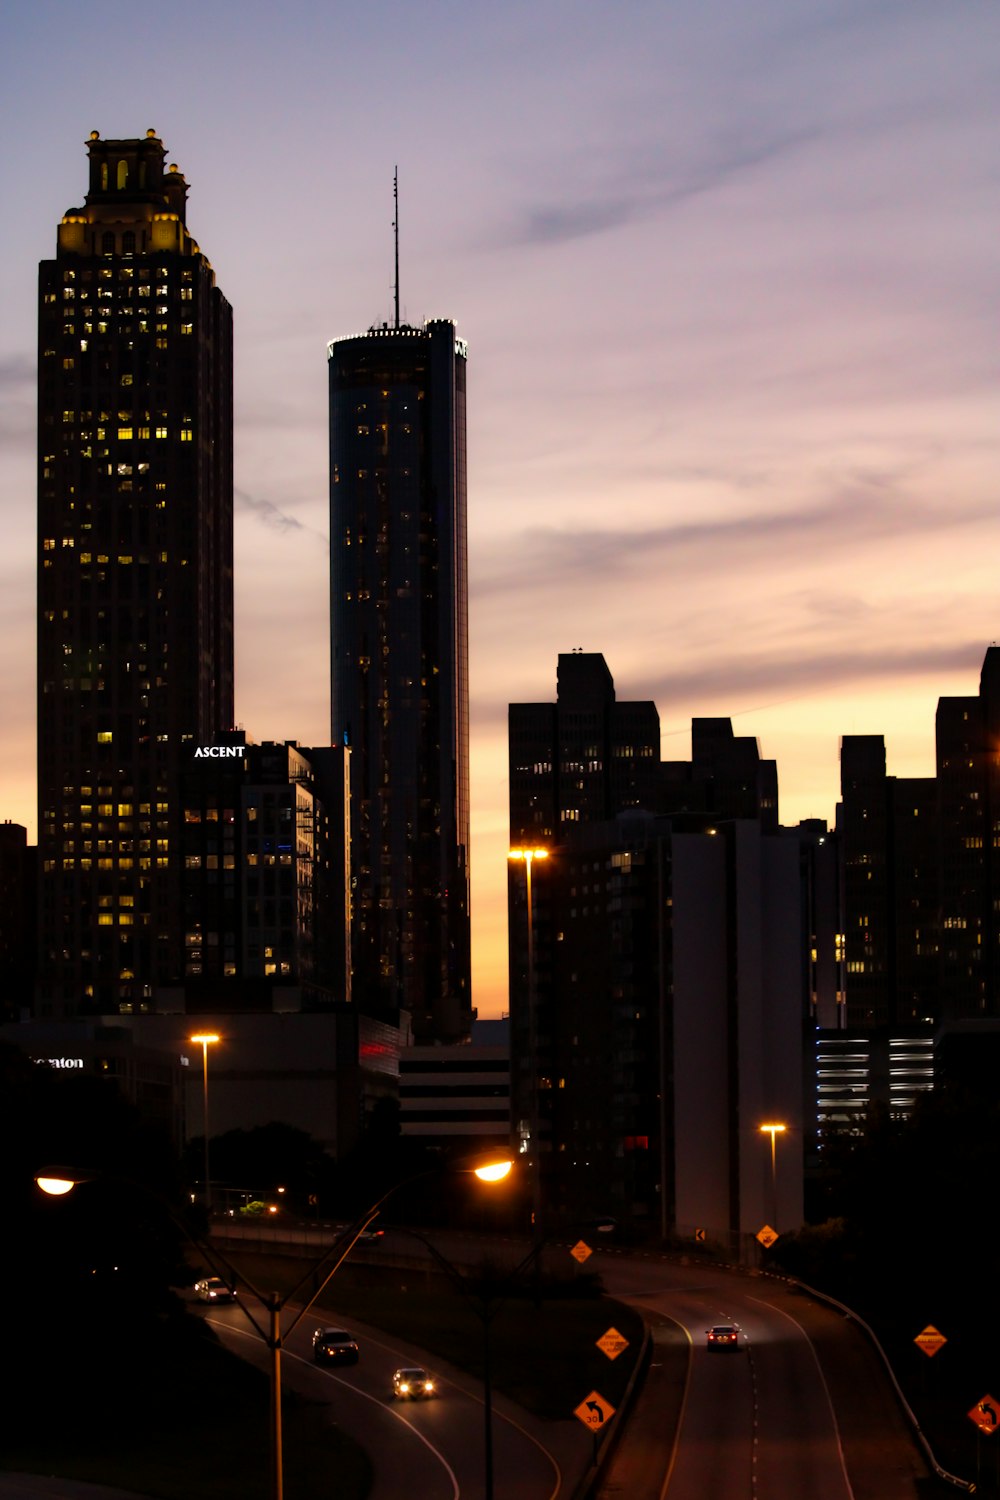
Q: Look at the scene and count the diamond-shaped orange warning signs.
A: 6